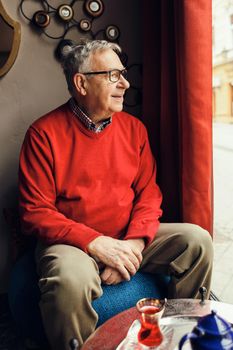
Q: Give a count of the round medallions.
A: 5